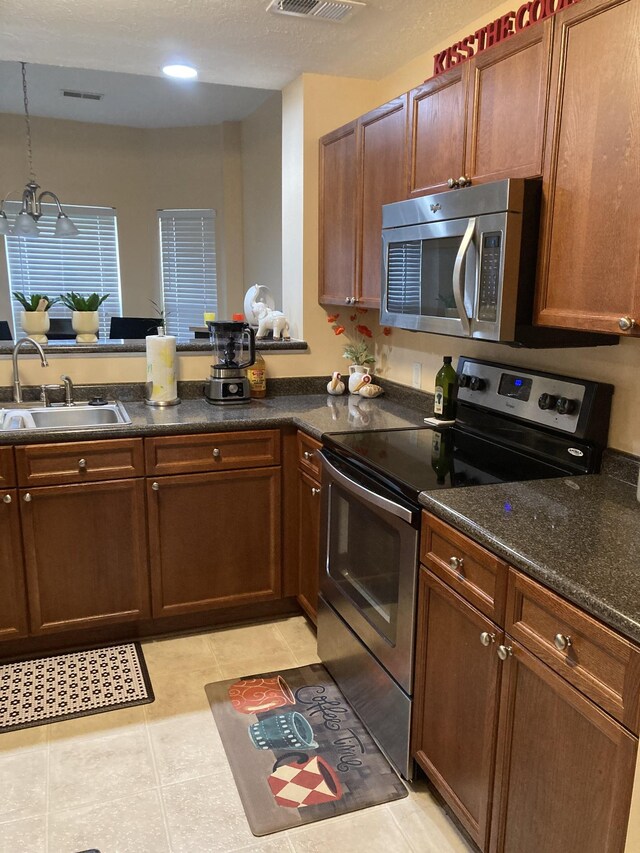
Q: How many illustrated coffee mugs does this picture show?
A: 3